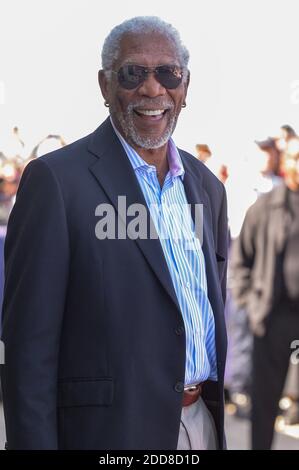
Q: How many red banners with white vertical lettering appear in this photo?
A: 0